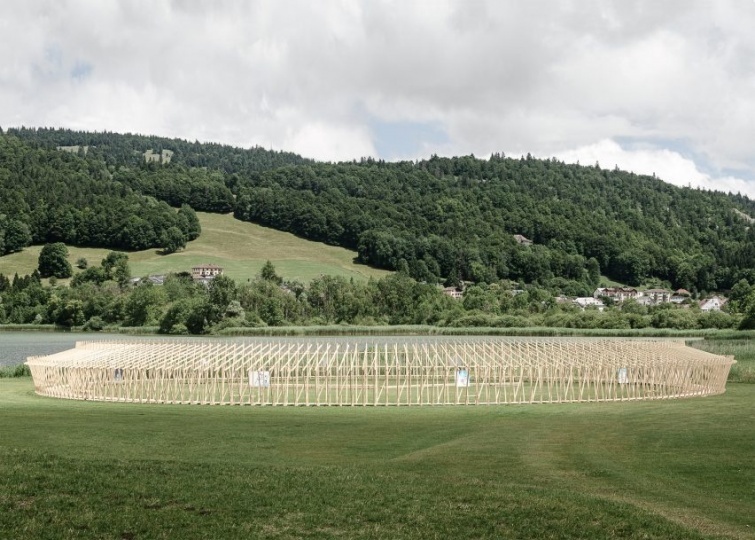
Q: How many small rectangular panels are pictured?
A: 4